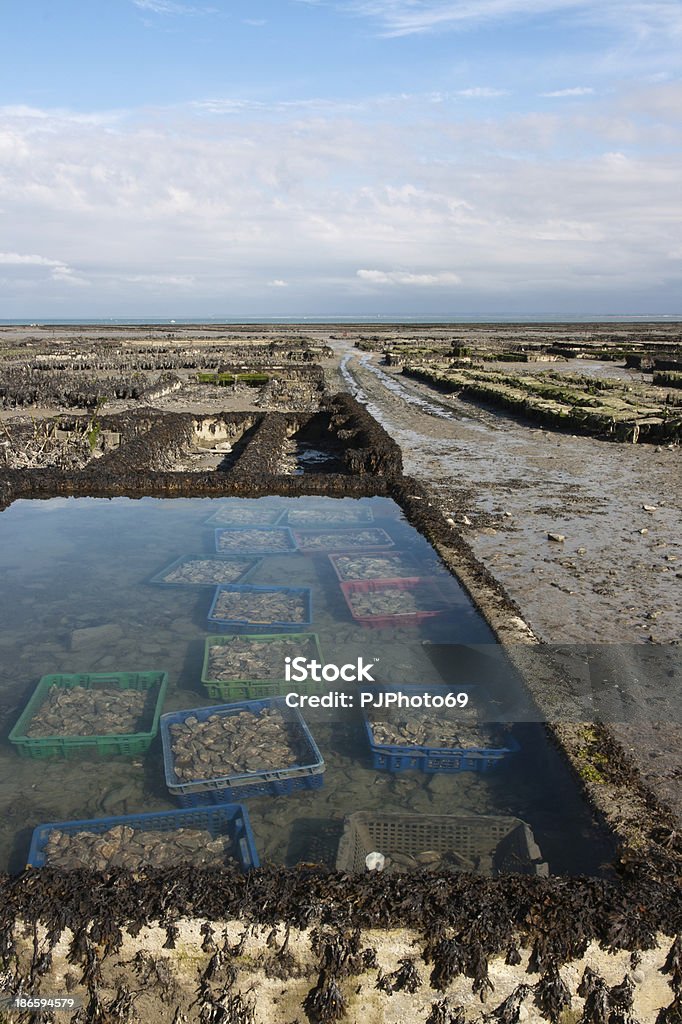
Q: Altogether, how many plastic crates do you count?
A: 14